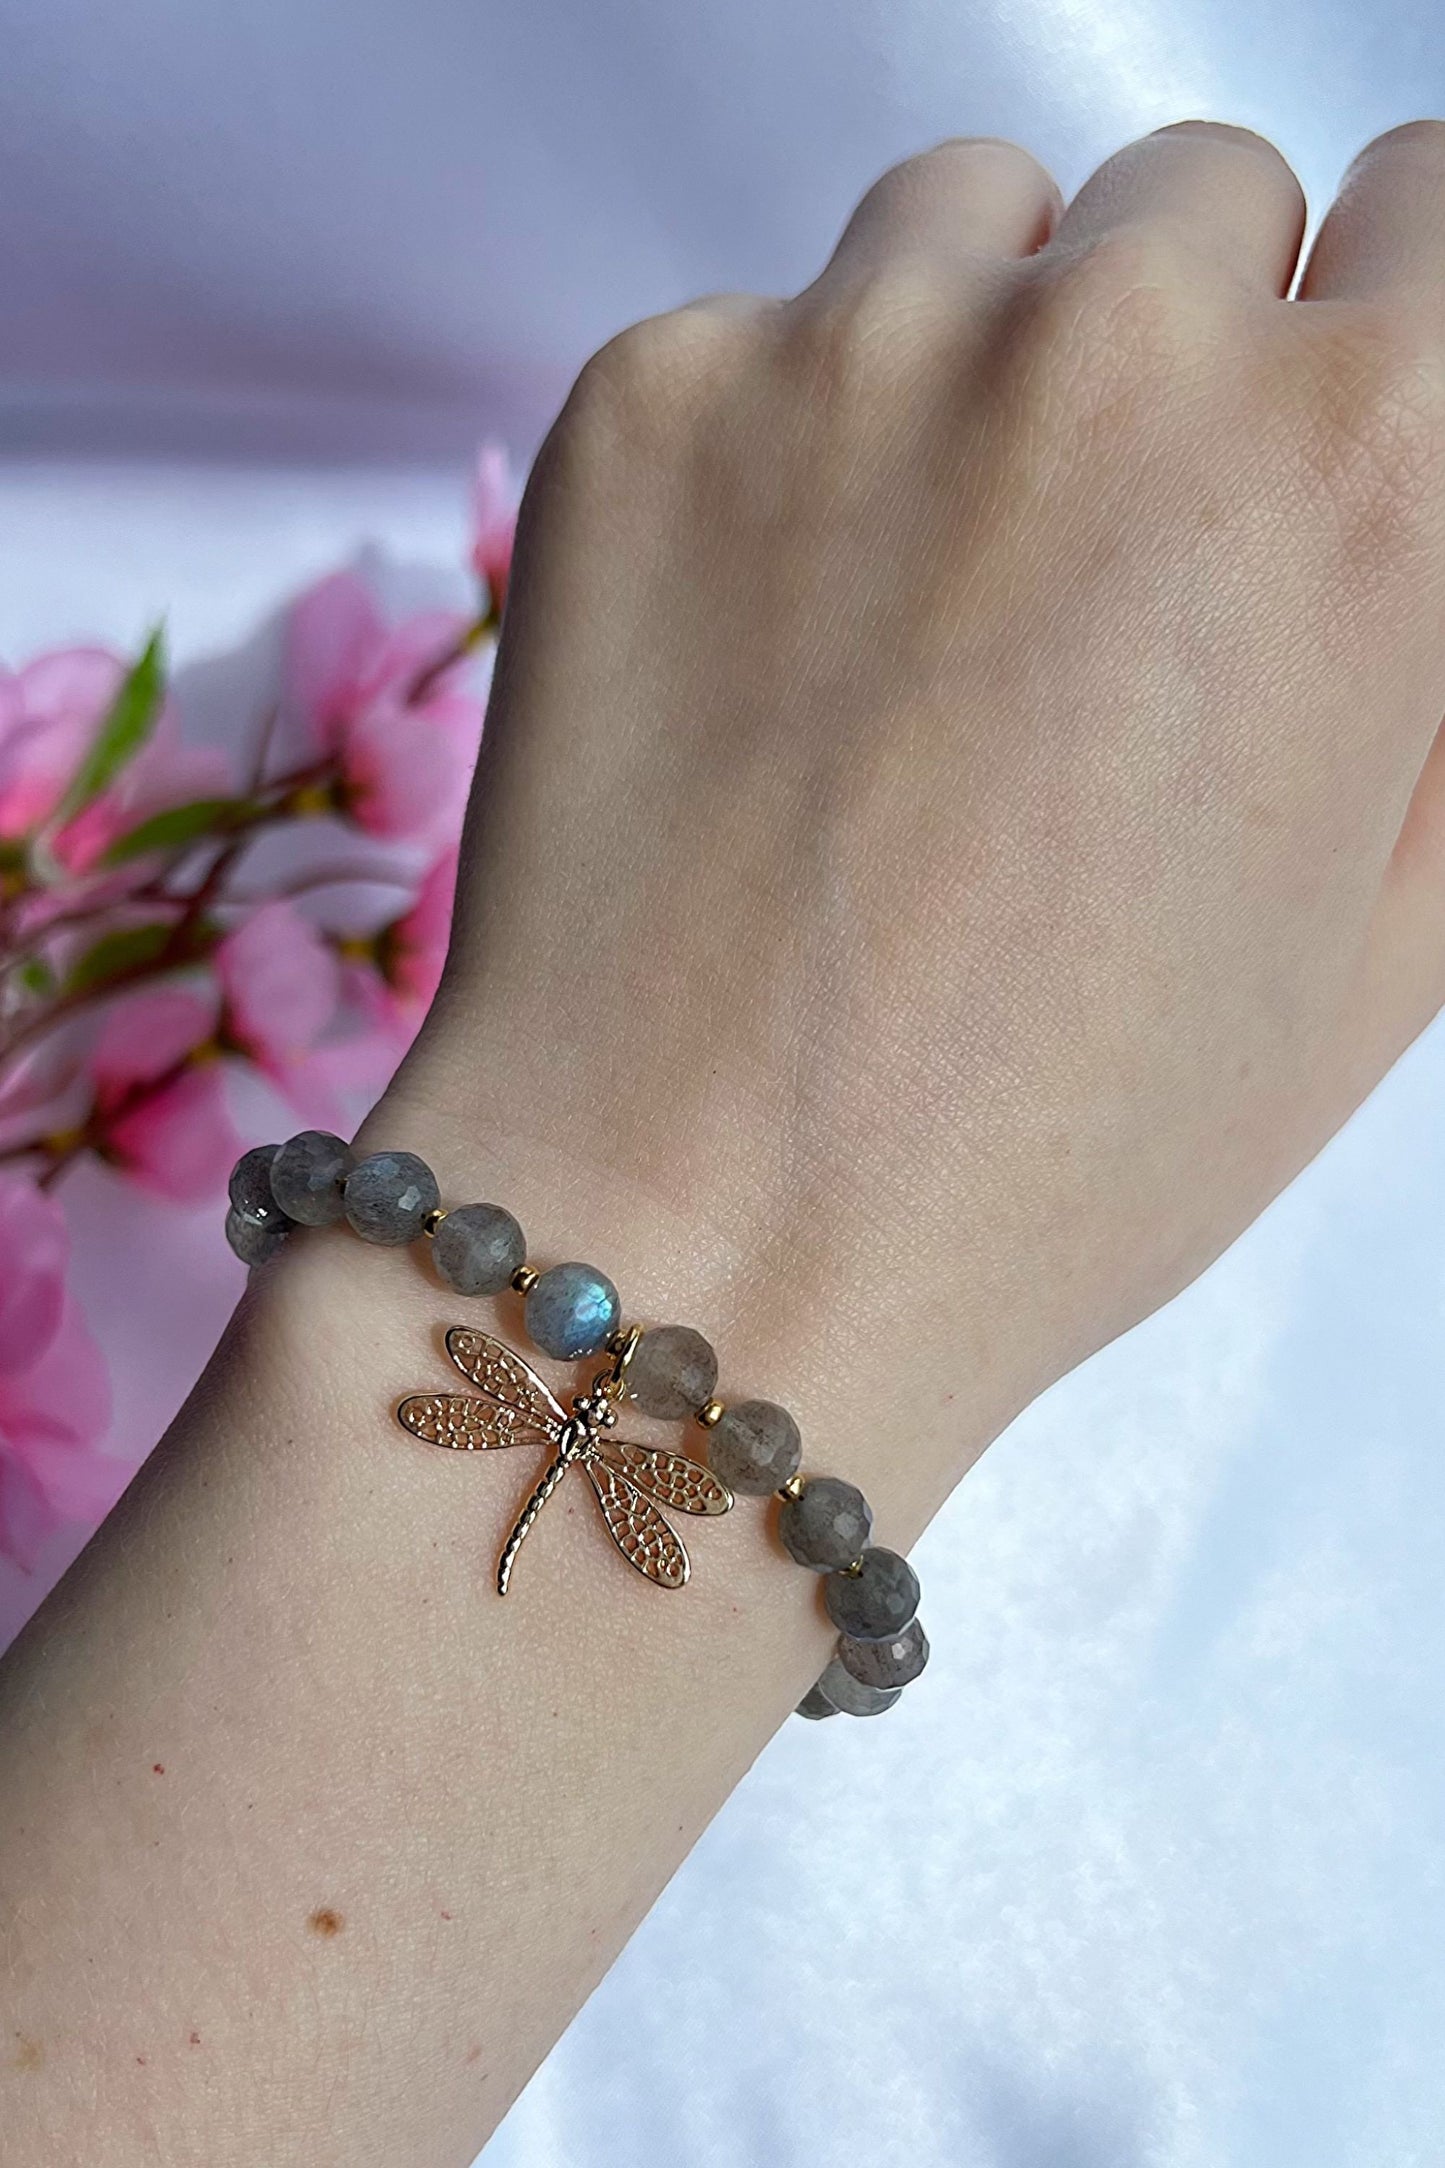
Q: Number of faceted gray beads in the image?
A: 13